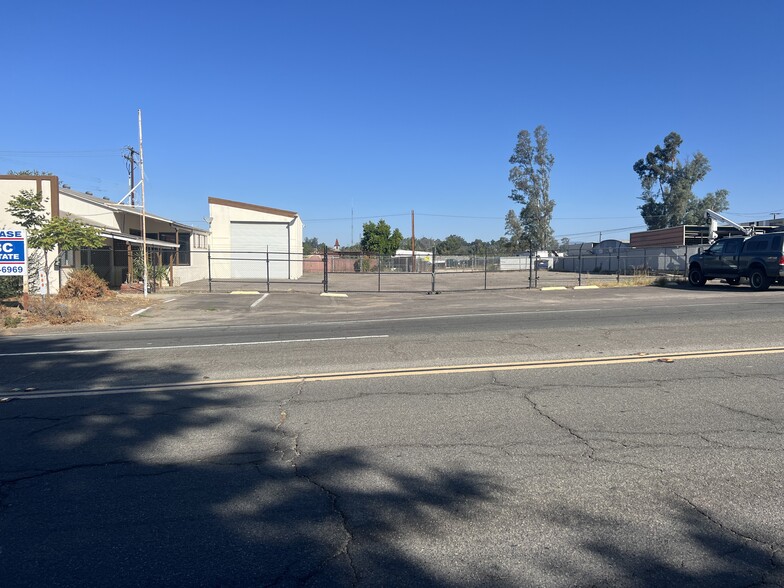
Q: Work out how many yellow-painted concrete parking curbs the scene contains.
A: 4